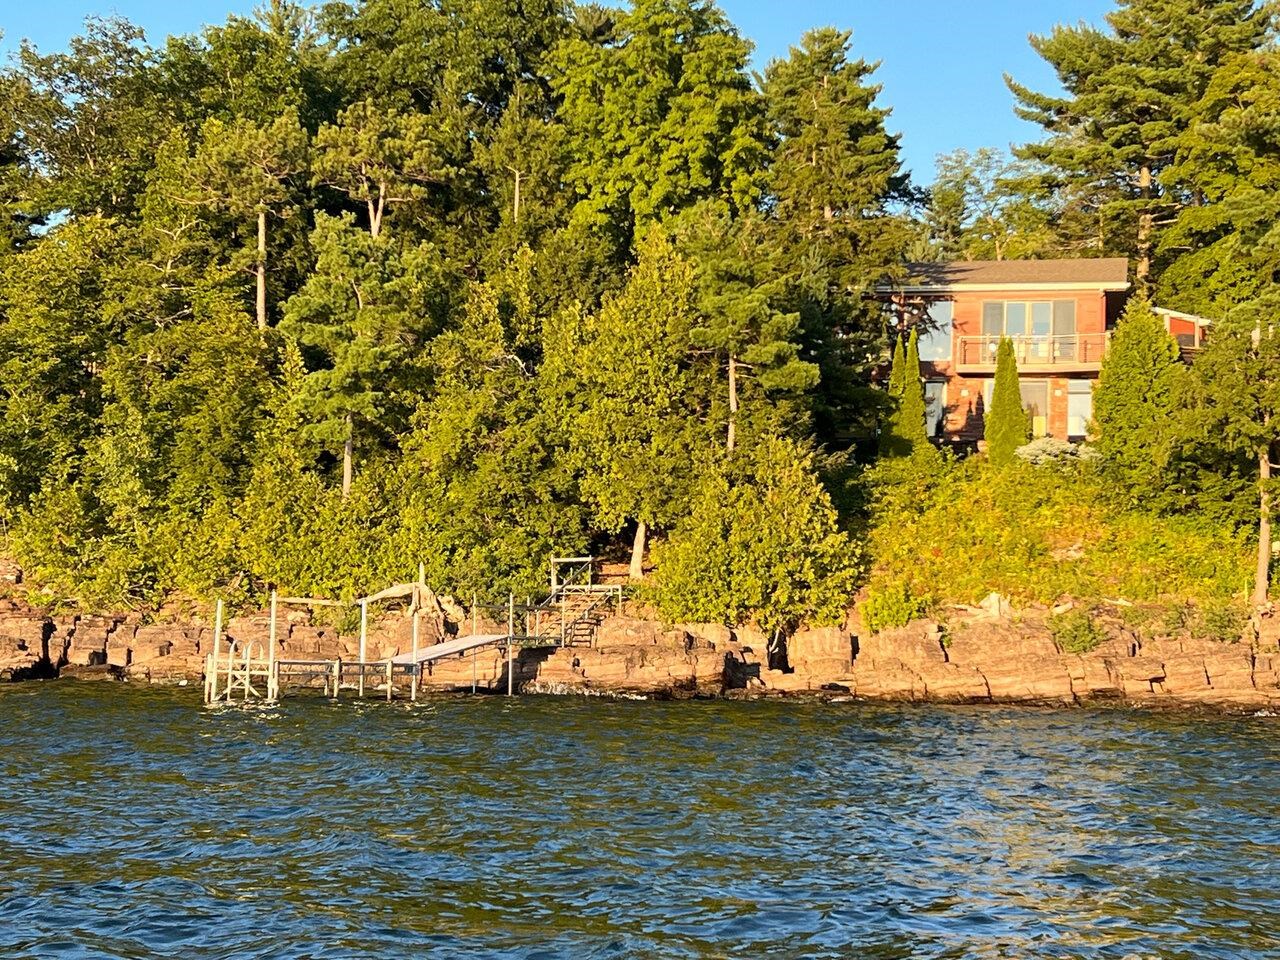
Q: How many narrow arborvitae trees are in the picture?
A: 3